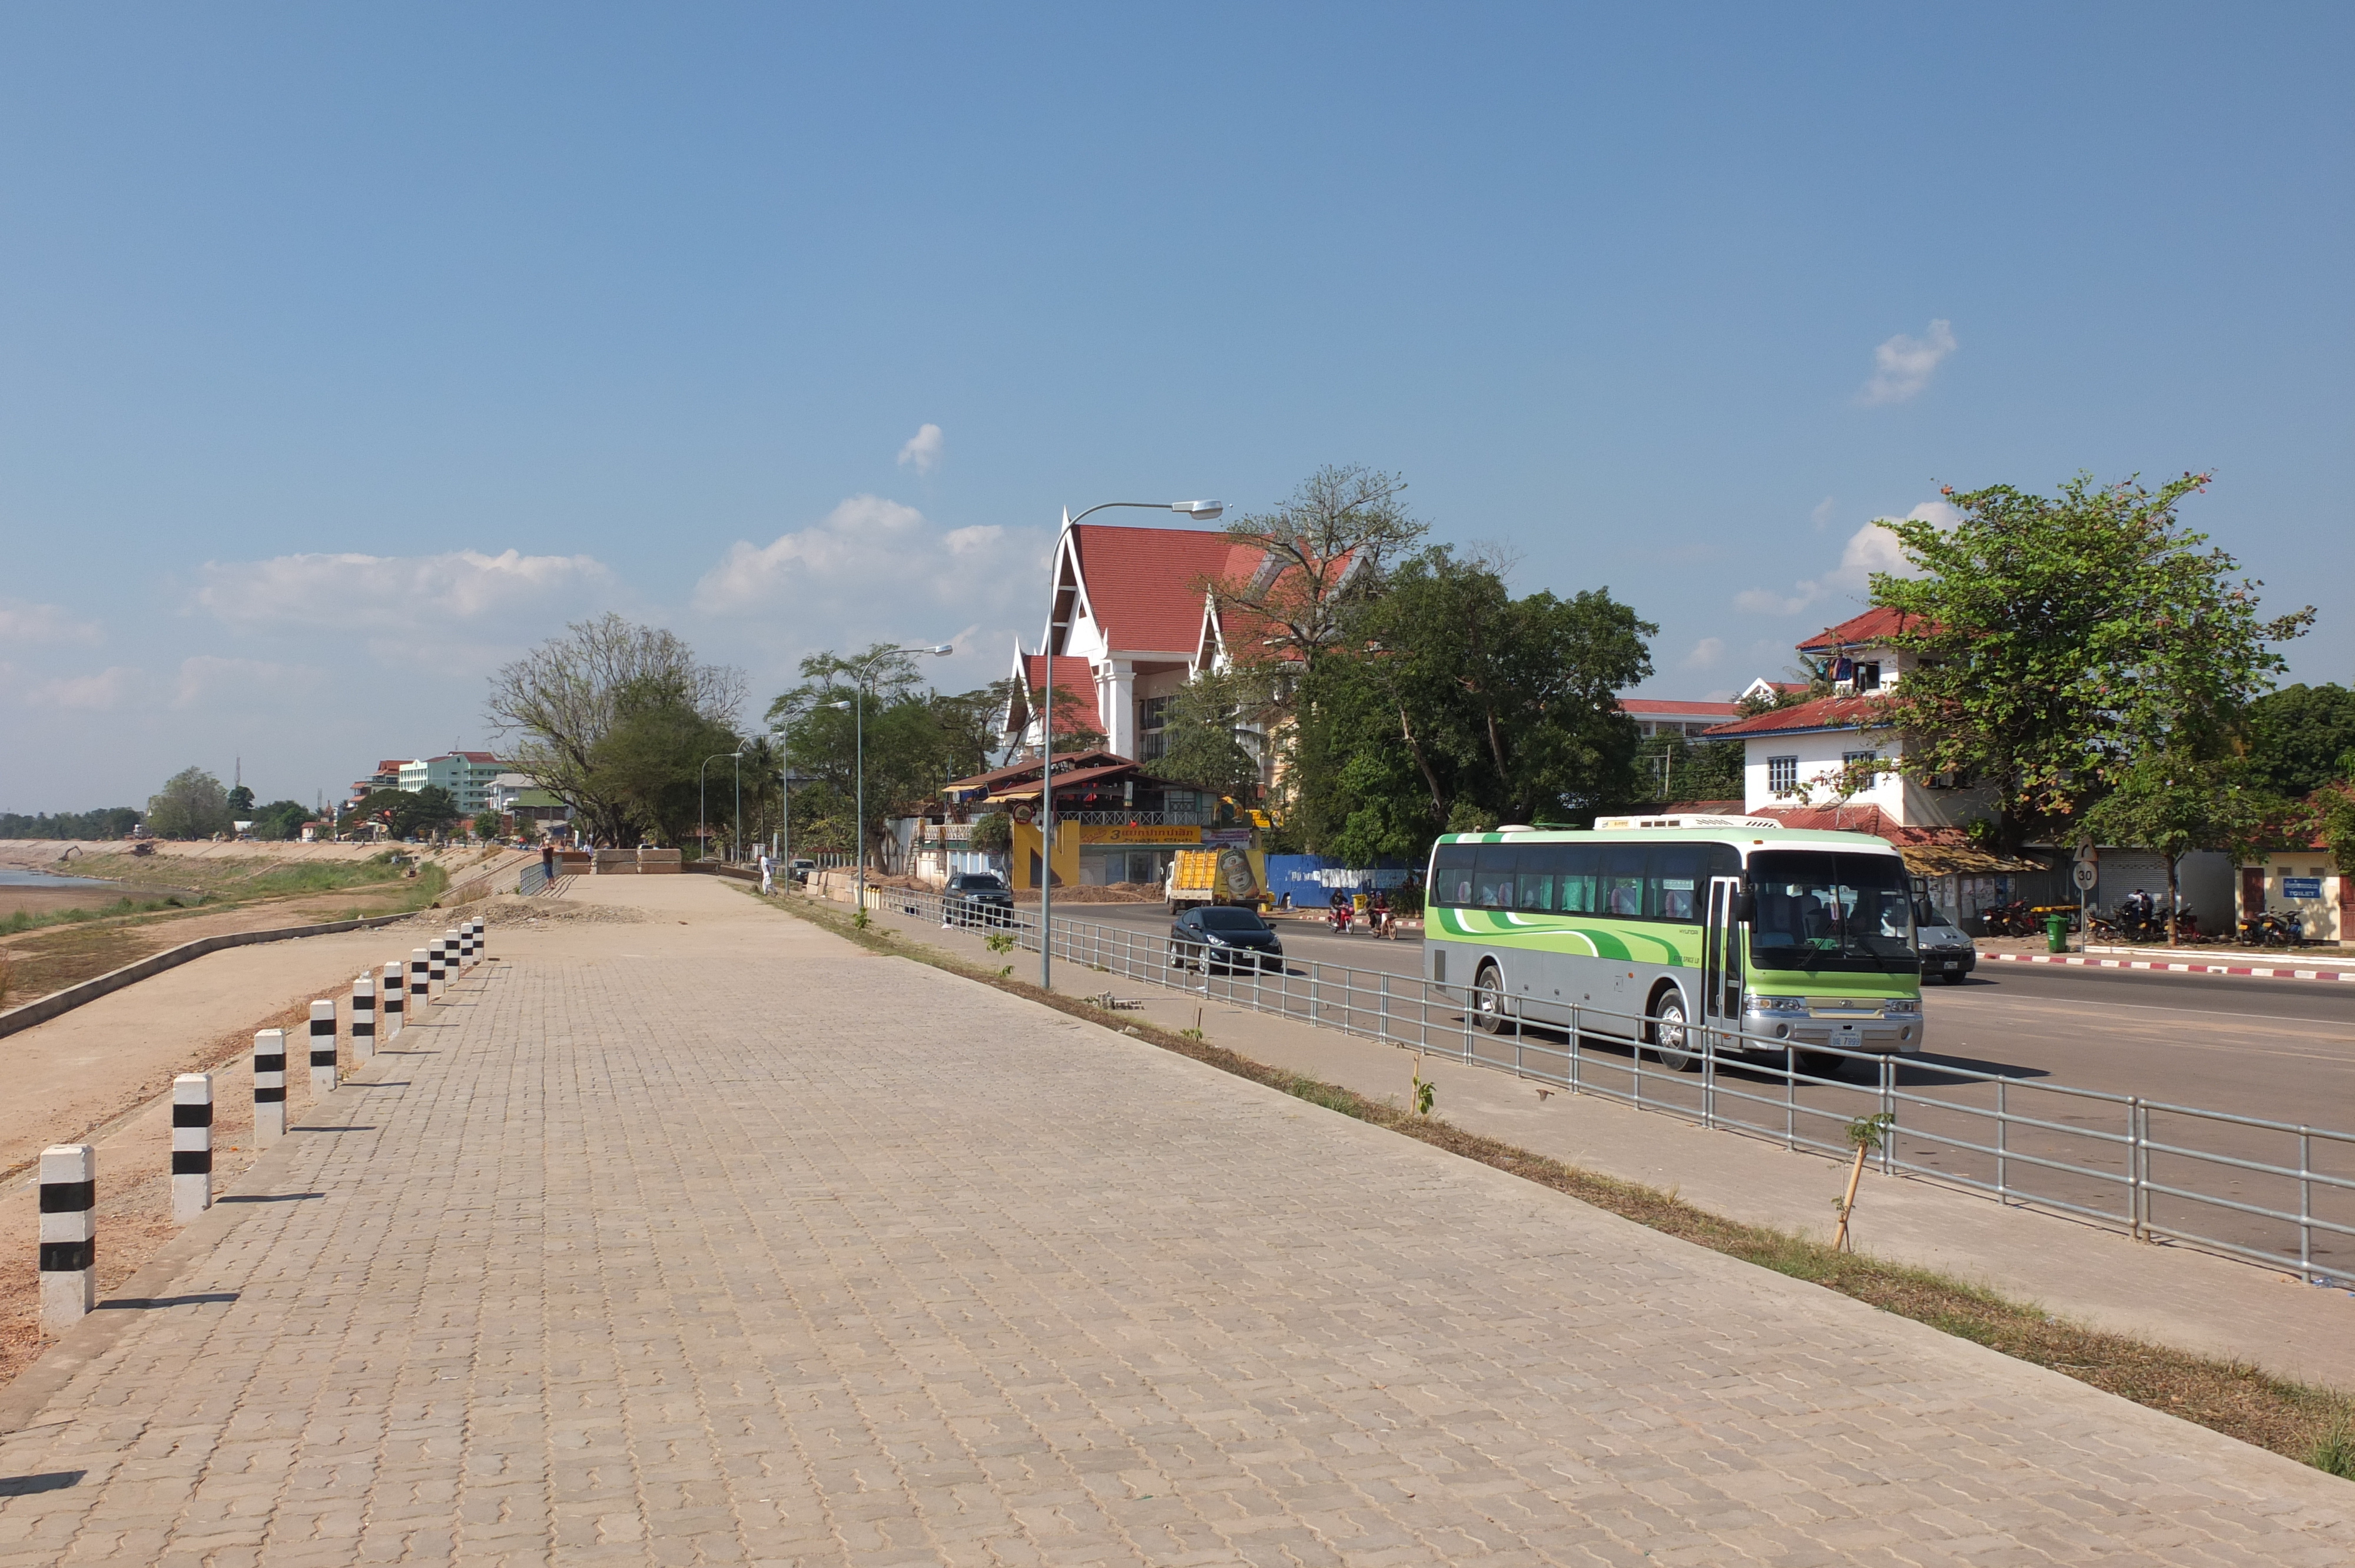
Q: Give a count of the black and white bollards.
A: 11